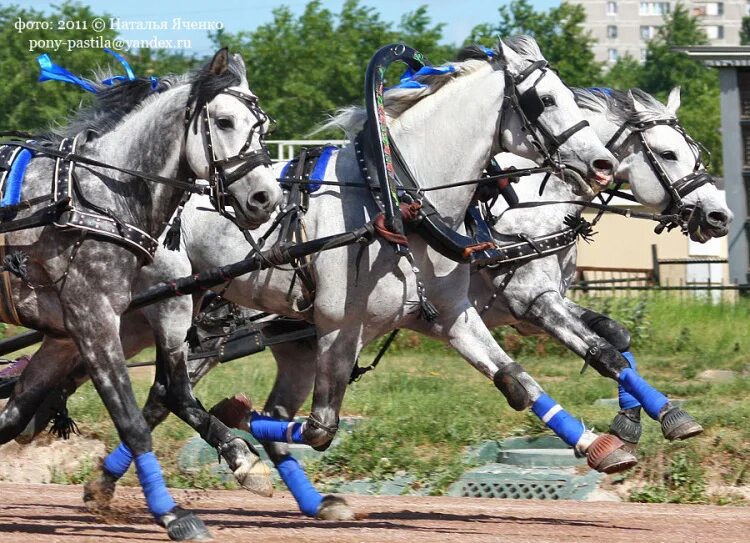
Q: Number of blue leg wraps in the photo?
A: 7